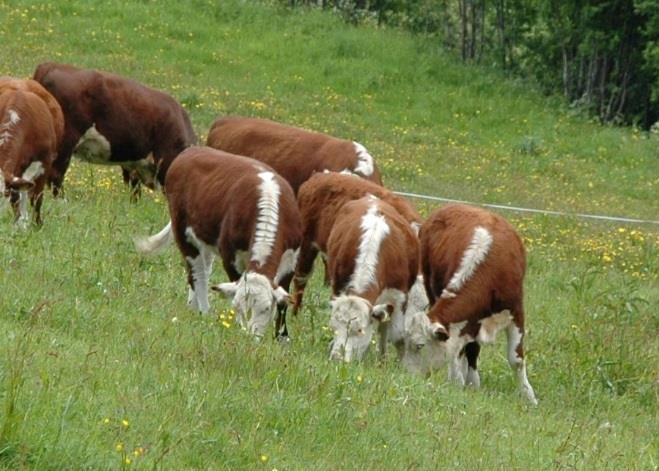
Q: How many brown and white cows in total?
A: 7